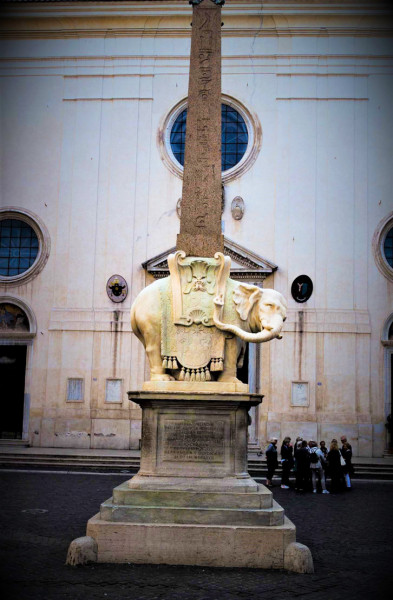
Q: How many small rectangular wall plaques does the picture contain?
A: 3